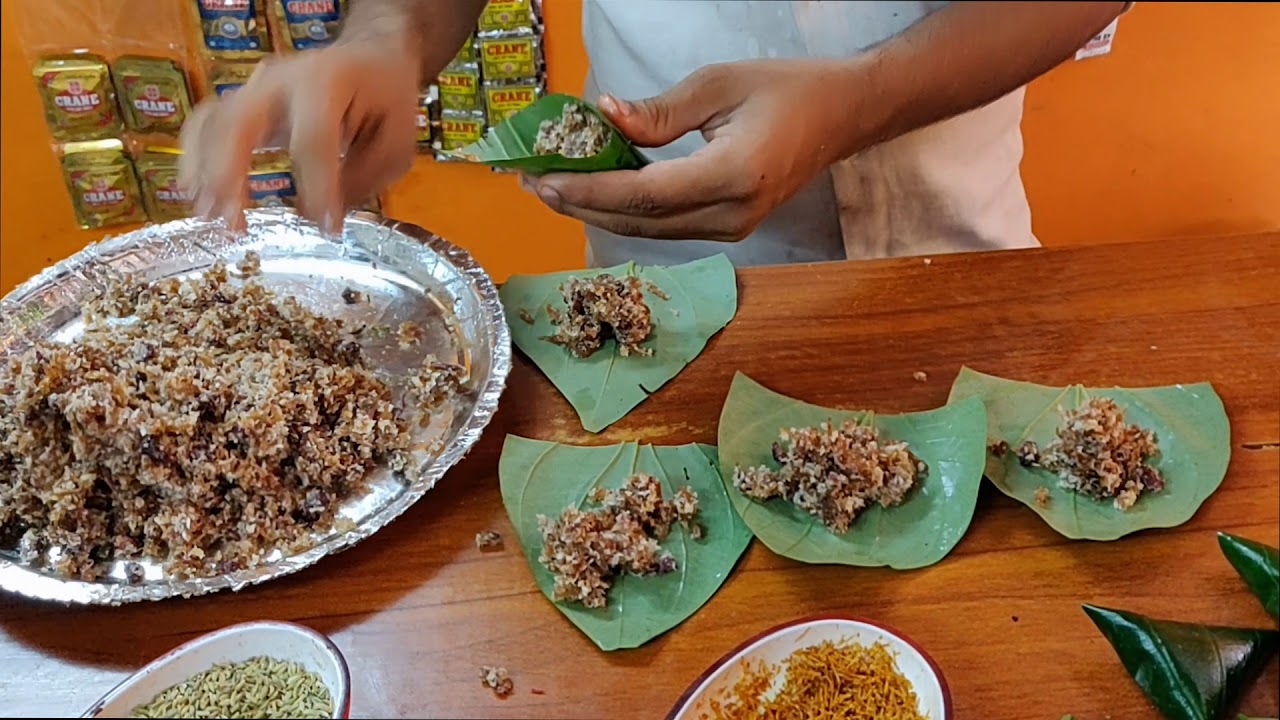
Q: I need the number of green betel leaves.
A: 7